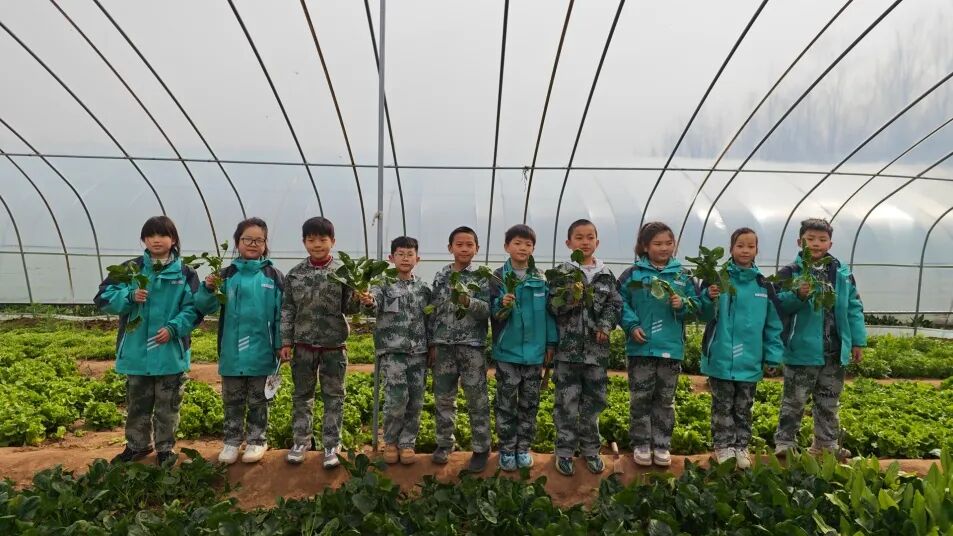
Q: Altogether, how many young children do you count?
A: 10